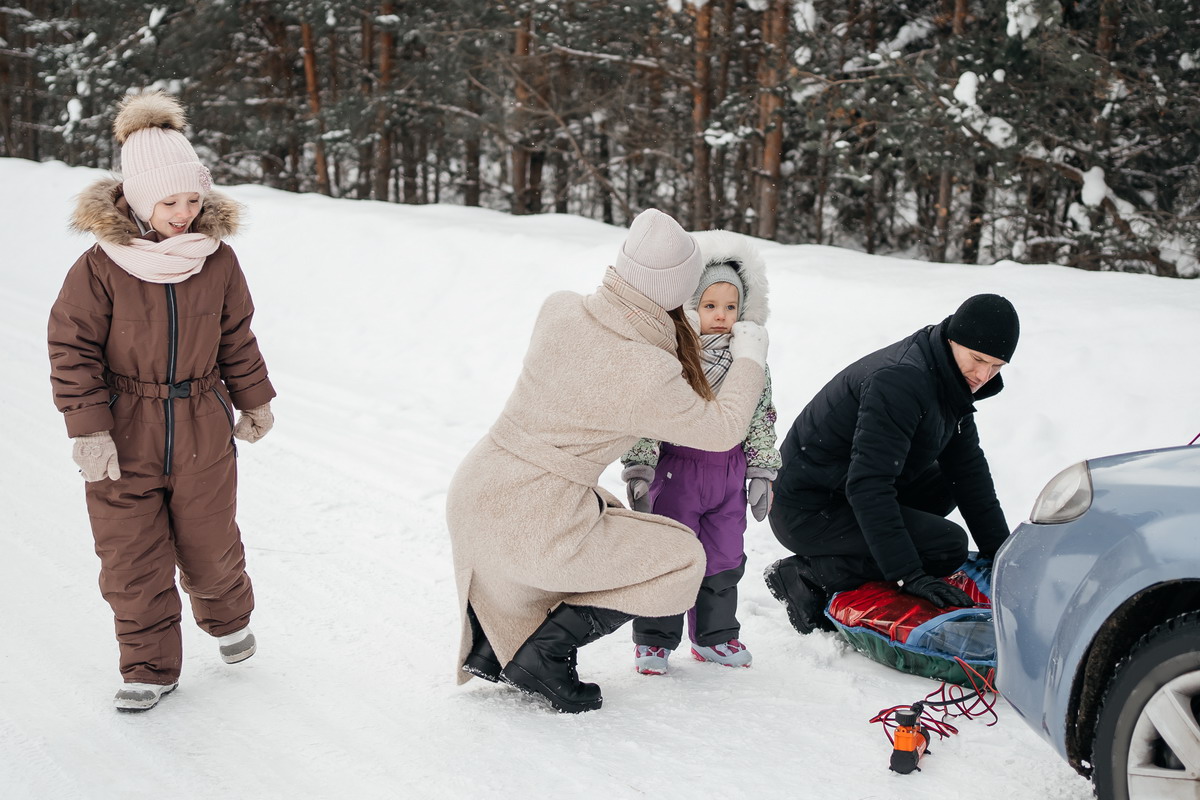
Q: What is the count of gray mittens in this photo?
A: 2